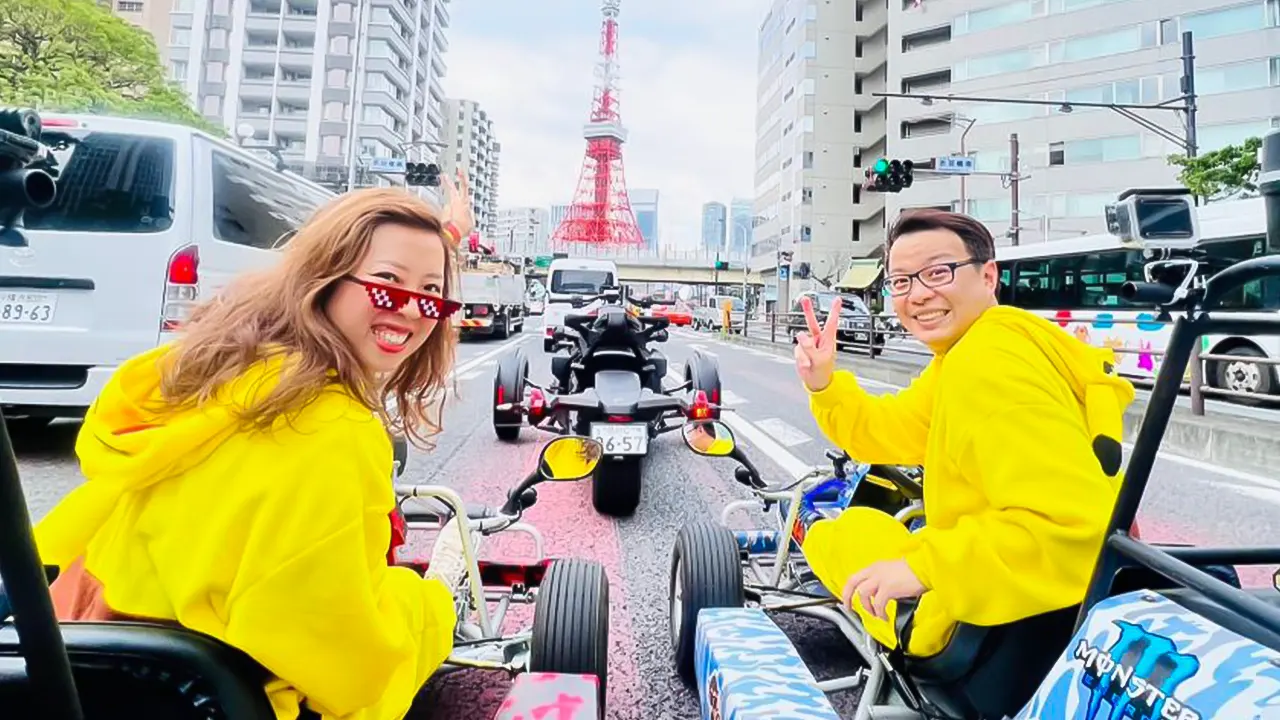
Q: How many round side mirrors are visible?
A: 2